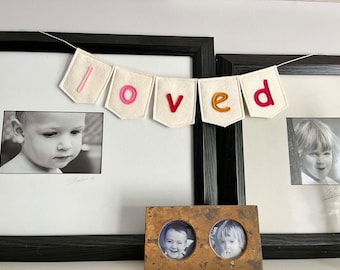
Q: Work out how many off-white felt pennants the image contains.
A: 5